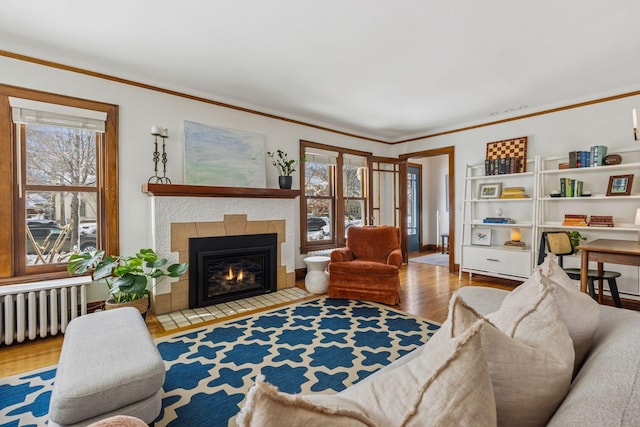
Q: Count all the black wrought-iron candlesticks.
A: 2